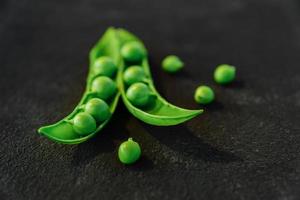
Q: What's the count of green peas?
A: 11